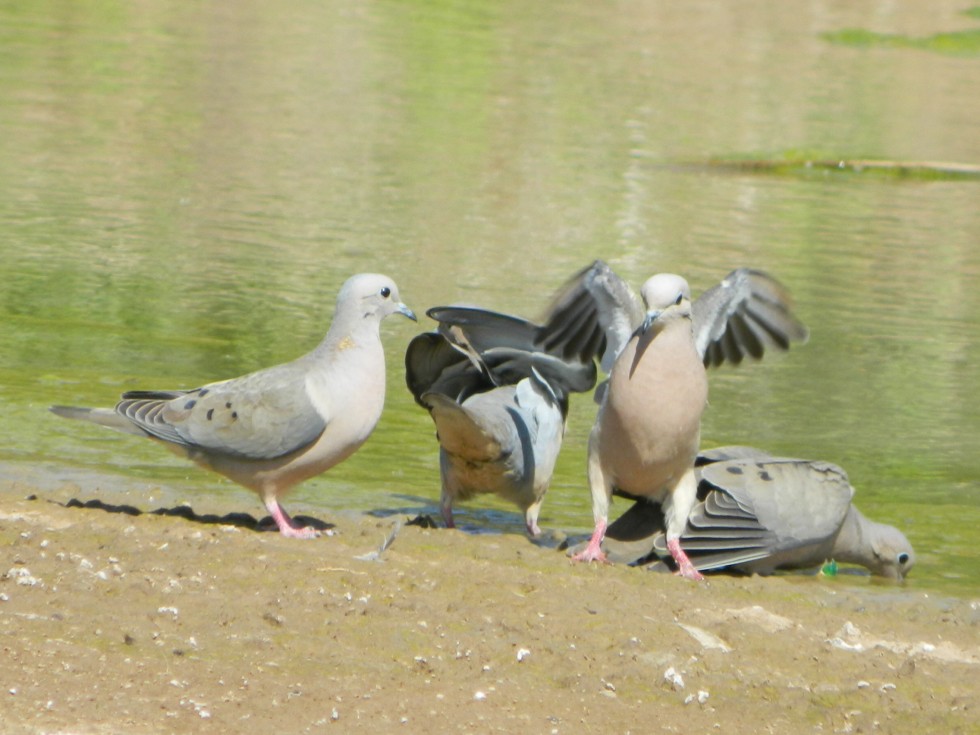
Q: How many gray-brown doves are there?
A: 4